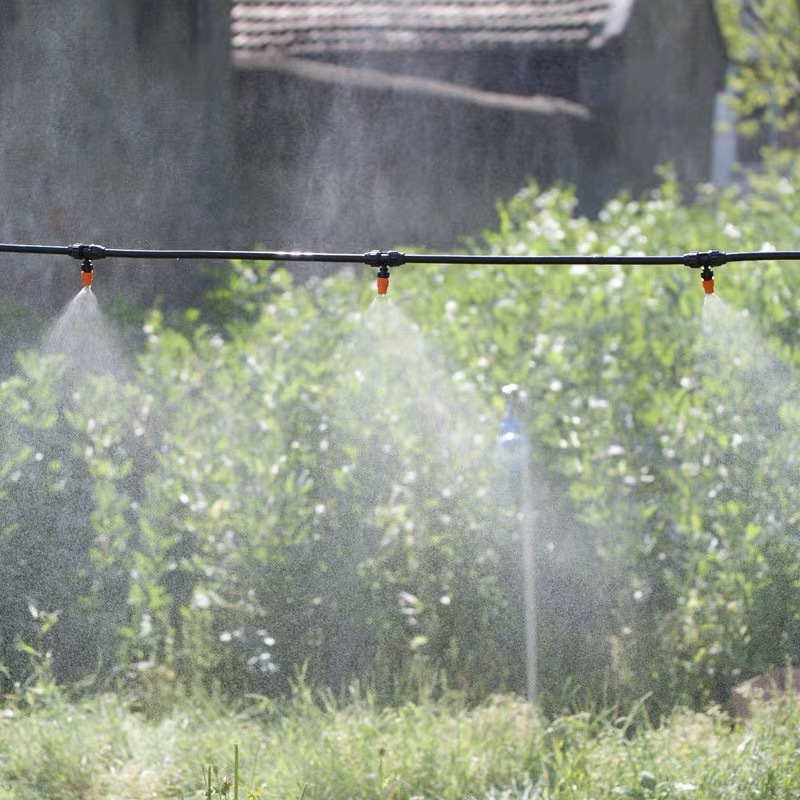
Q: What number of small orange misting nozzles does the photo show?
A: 3